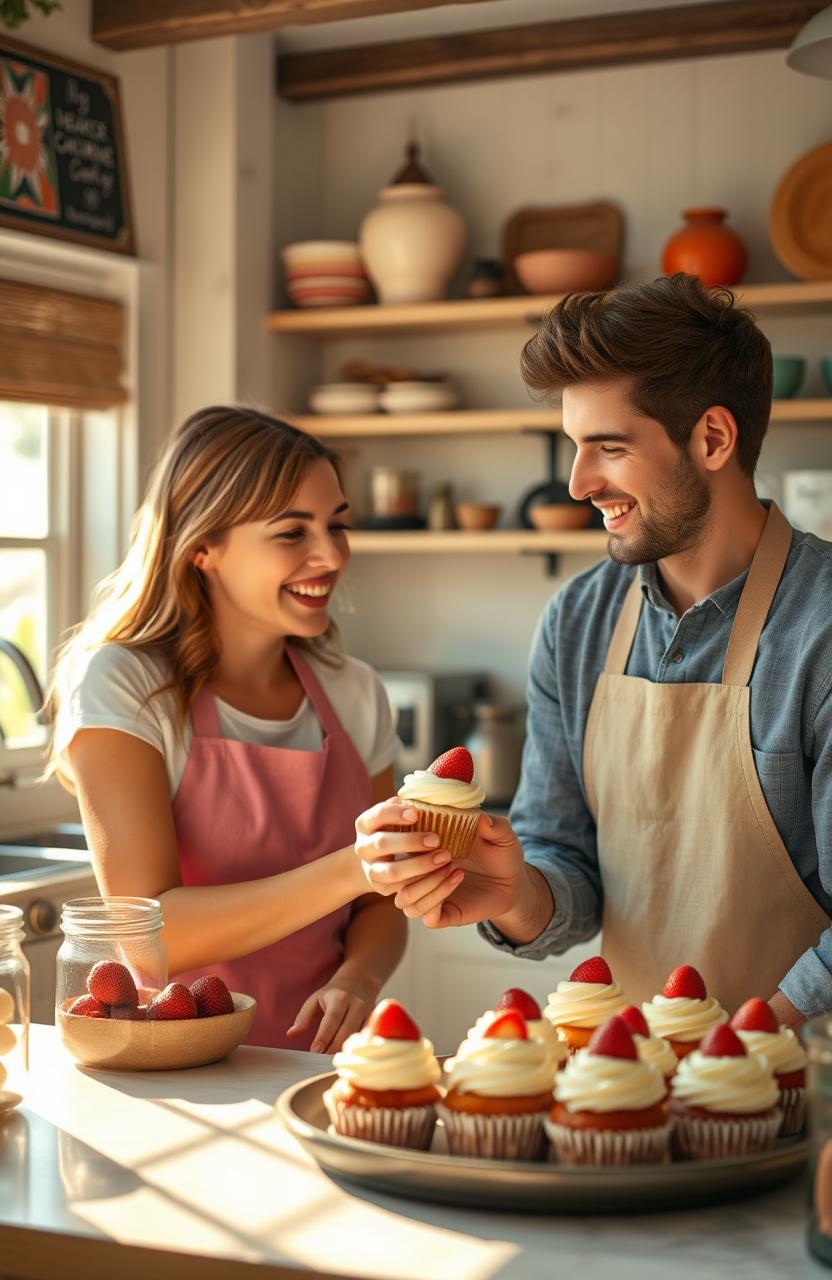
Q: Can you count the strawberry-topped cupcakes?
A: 10